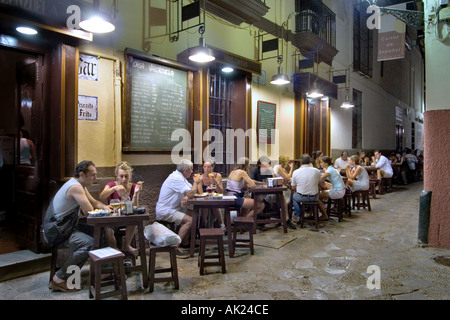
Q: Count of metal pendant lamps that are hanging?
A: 5